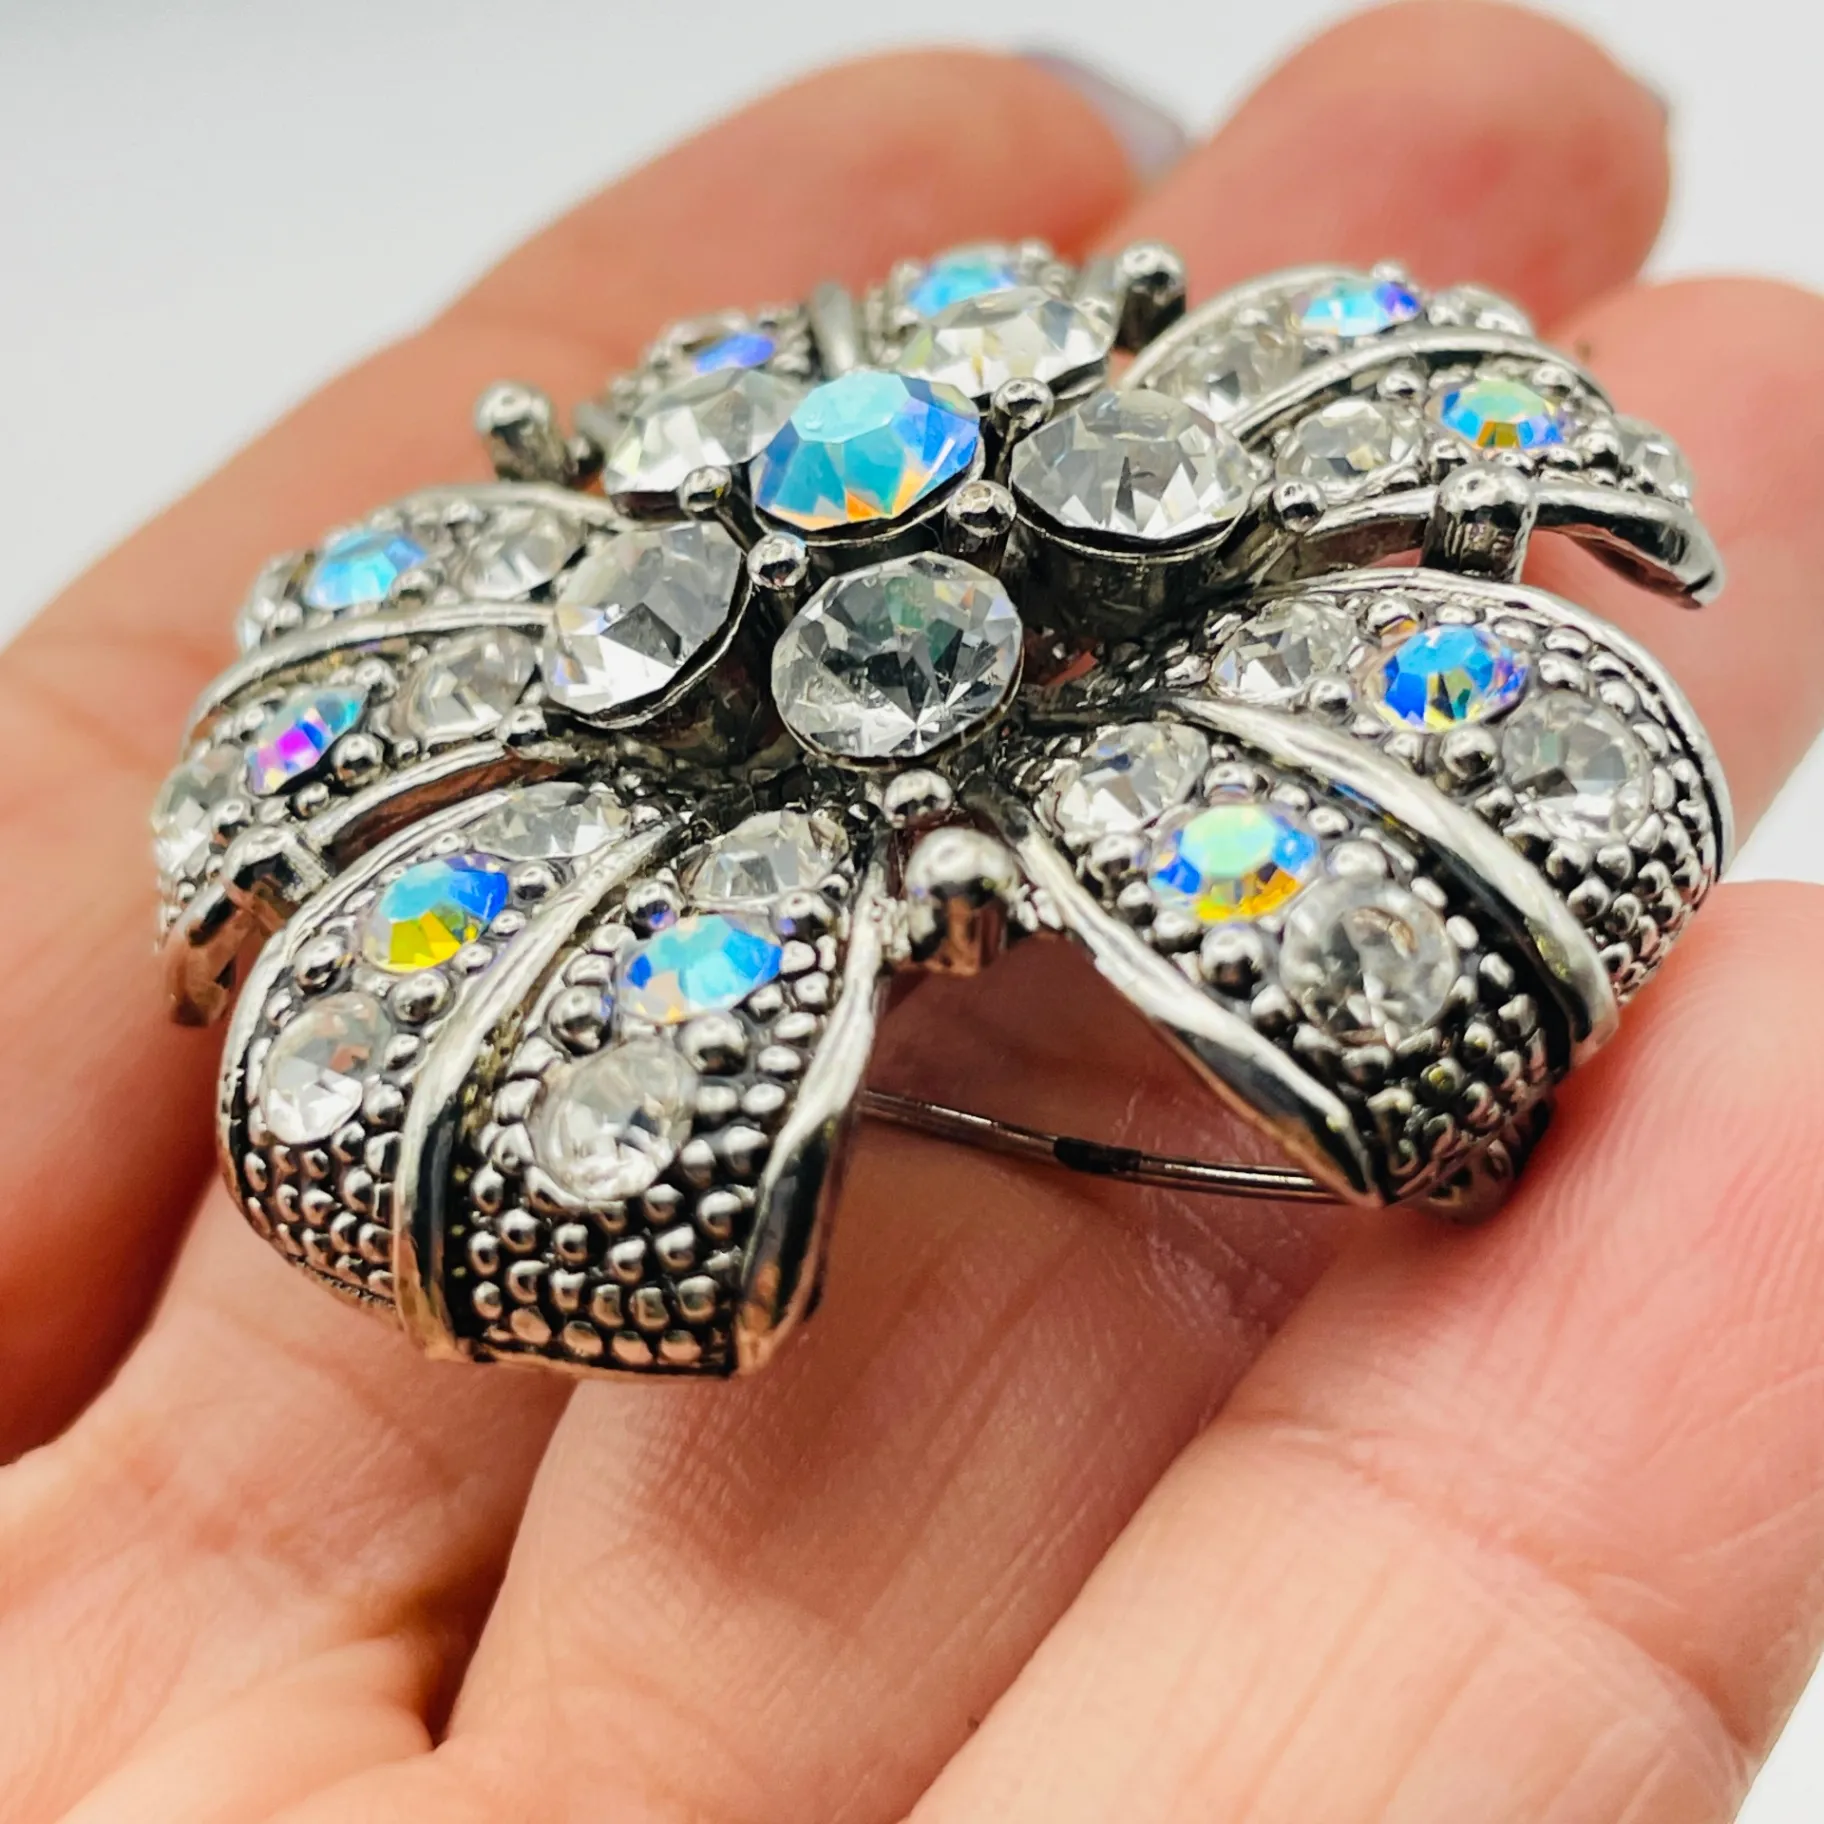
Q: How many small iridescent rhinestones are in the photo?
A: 10